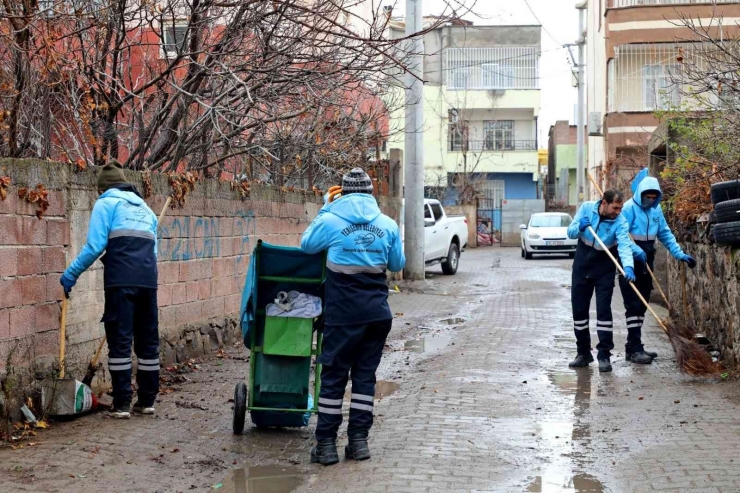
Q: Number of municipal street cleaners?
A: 4